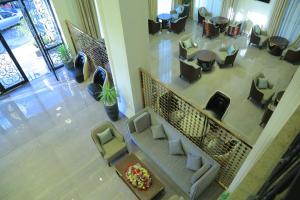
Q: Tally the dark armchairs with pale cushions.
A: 13